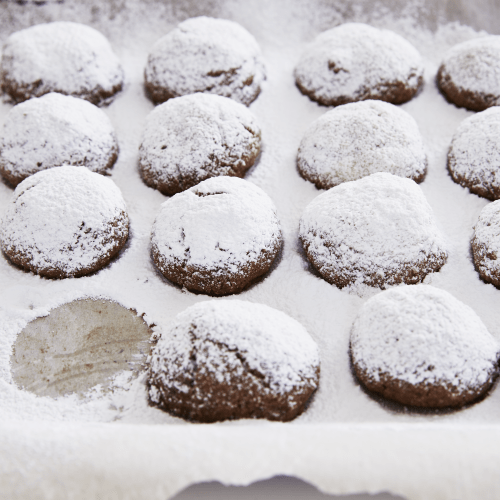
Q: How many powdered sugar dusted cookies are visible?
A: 14